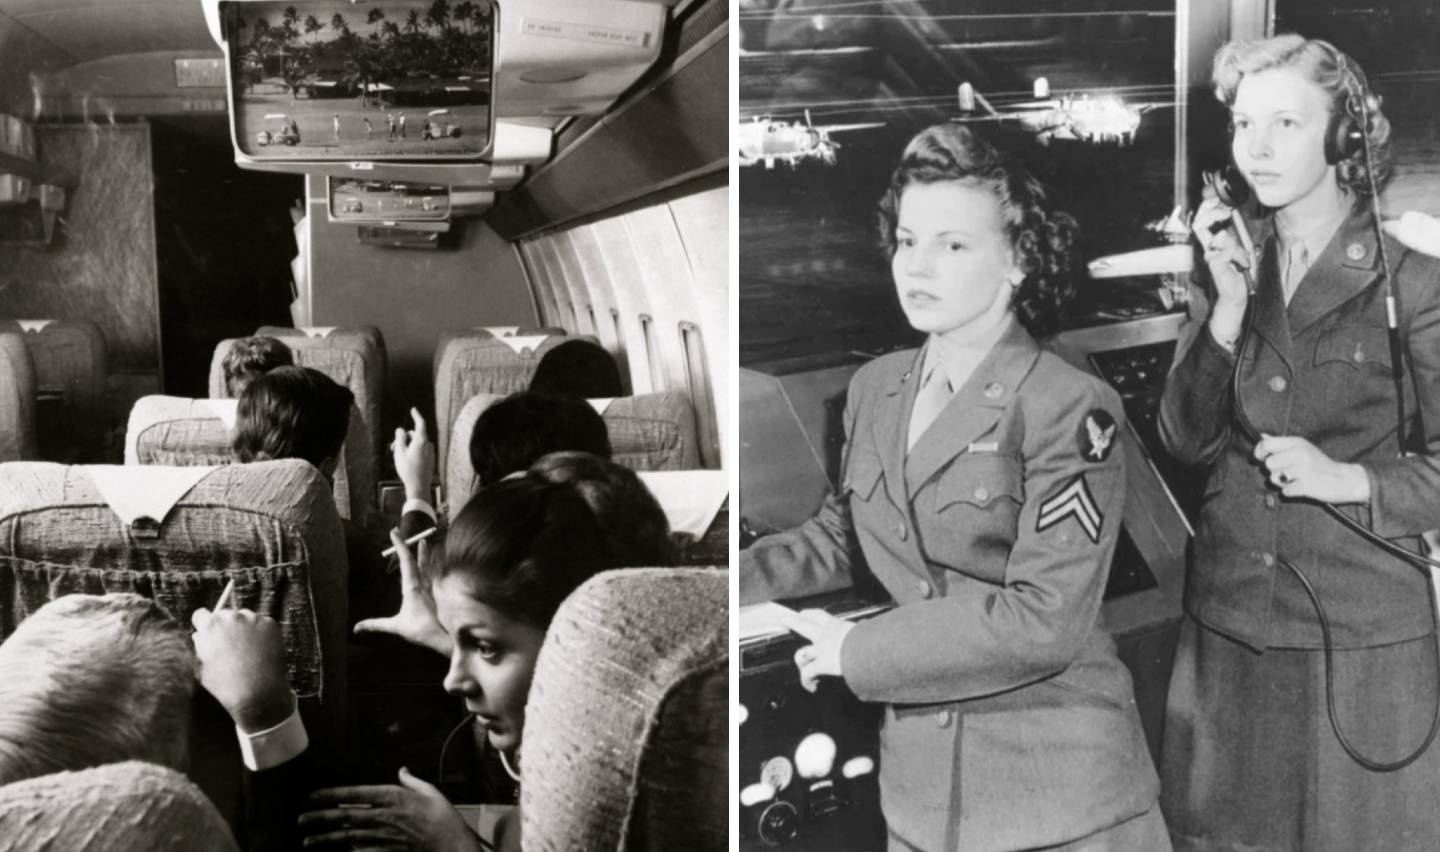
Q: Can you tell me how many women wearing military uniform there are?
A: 2